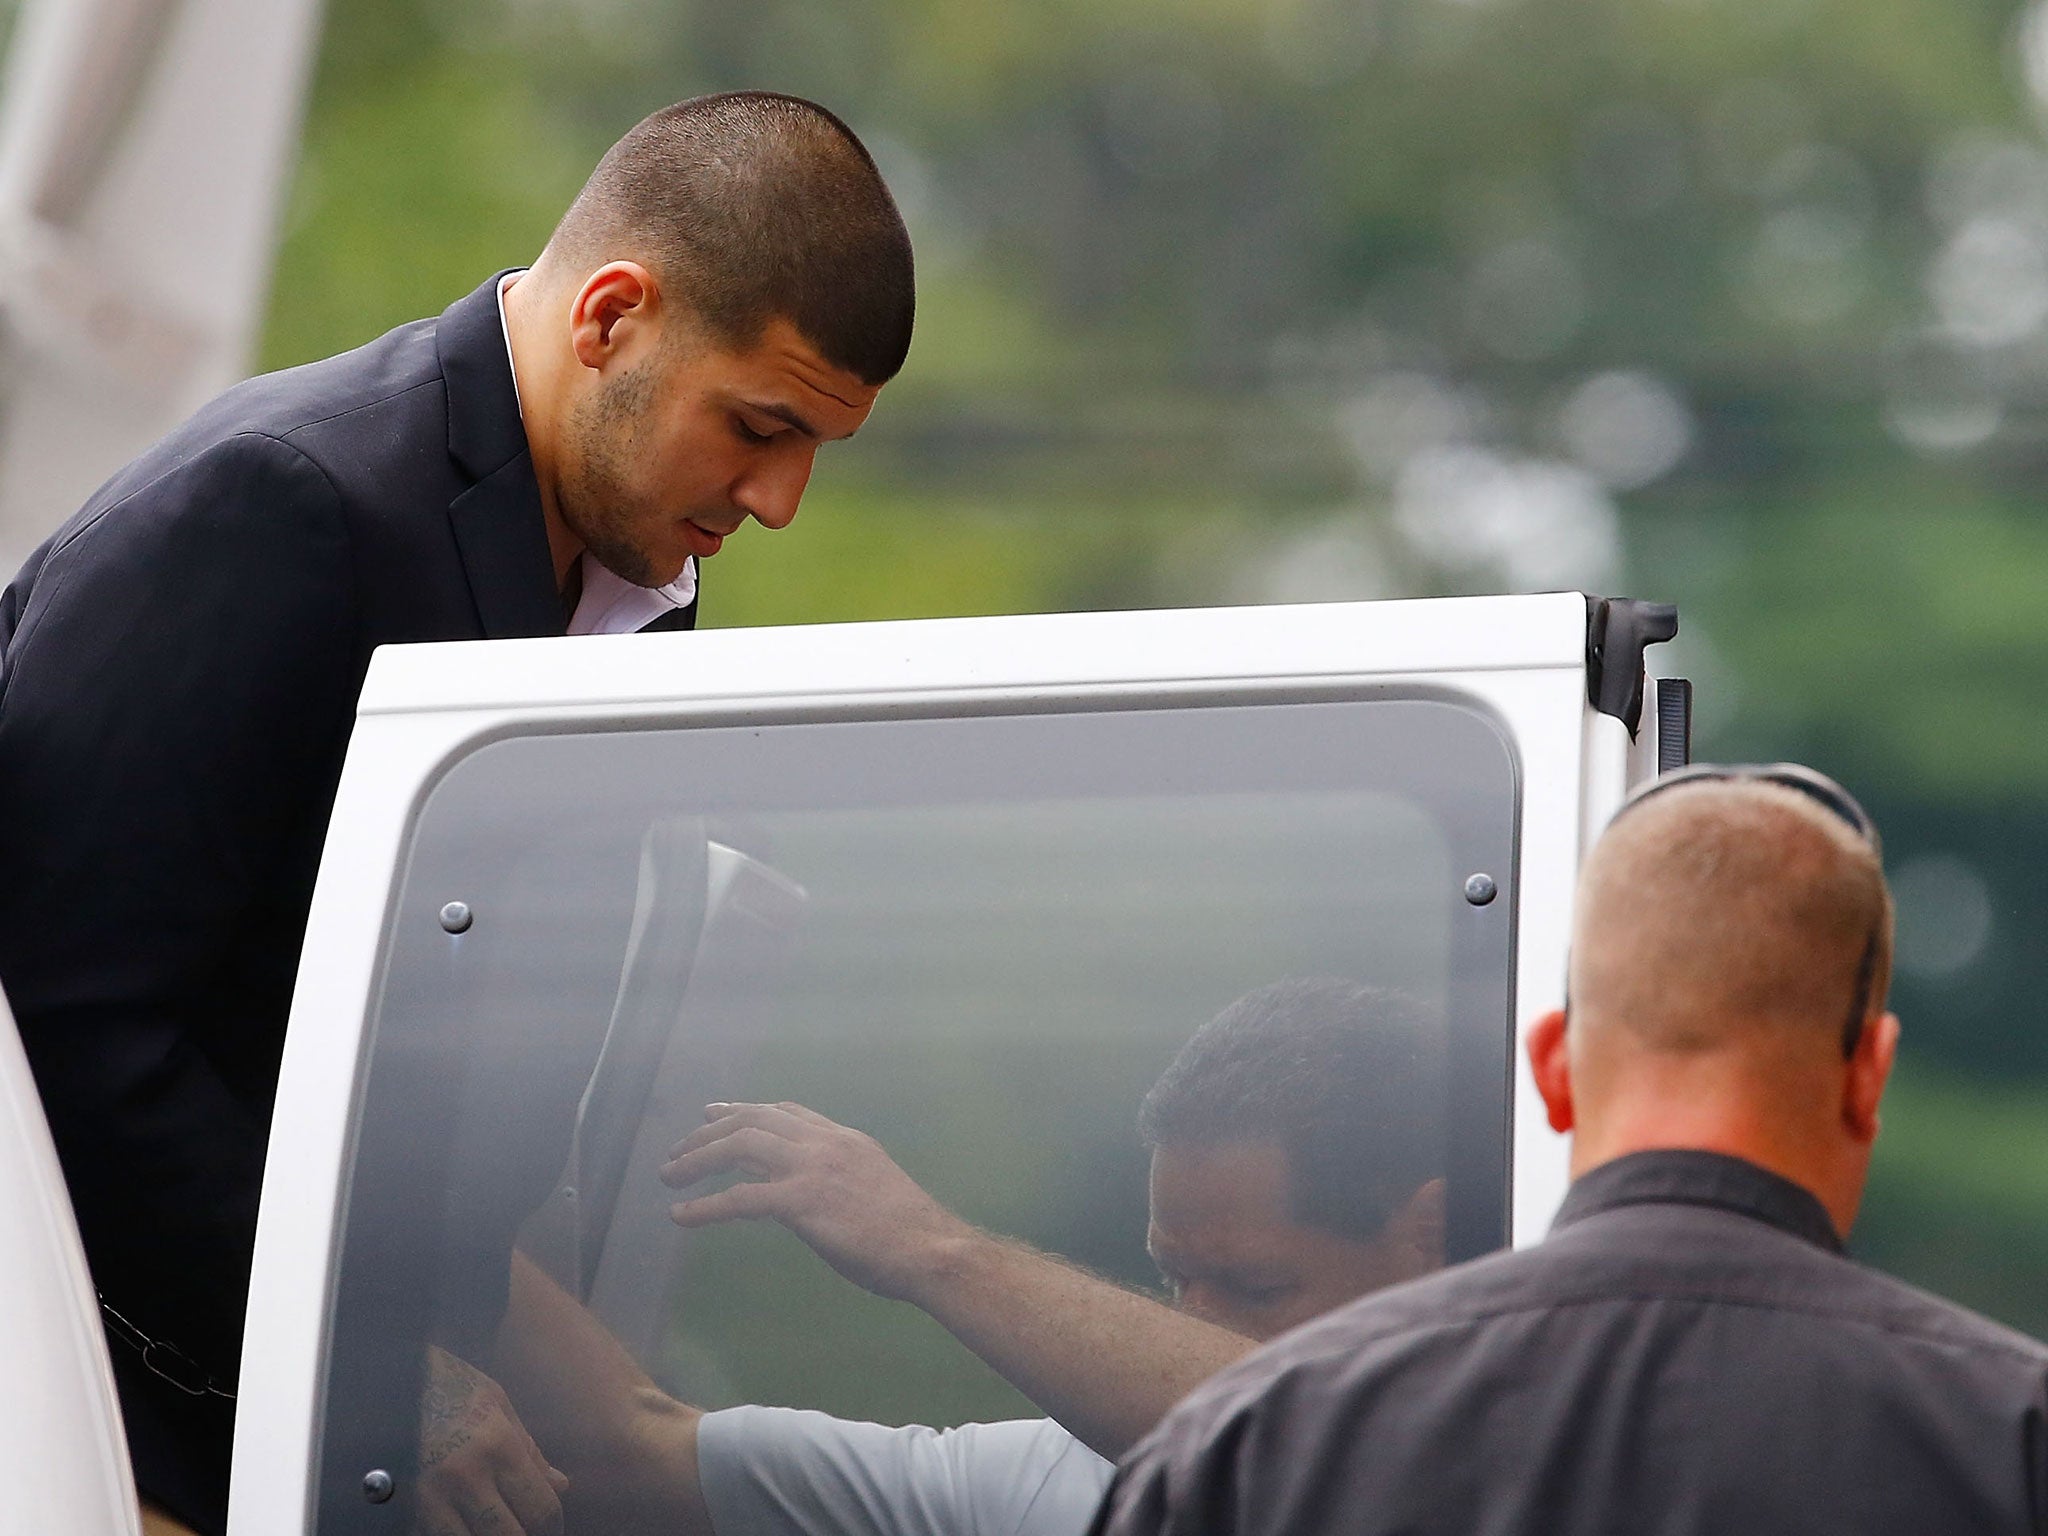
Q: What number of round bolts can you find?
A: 3